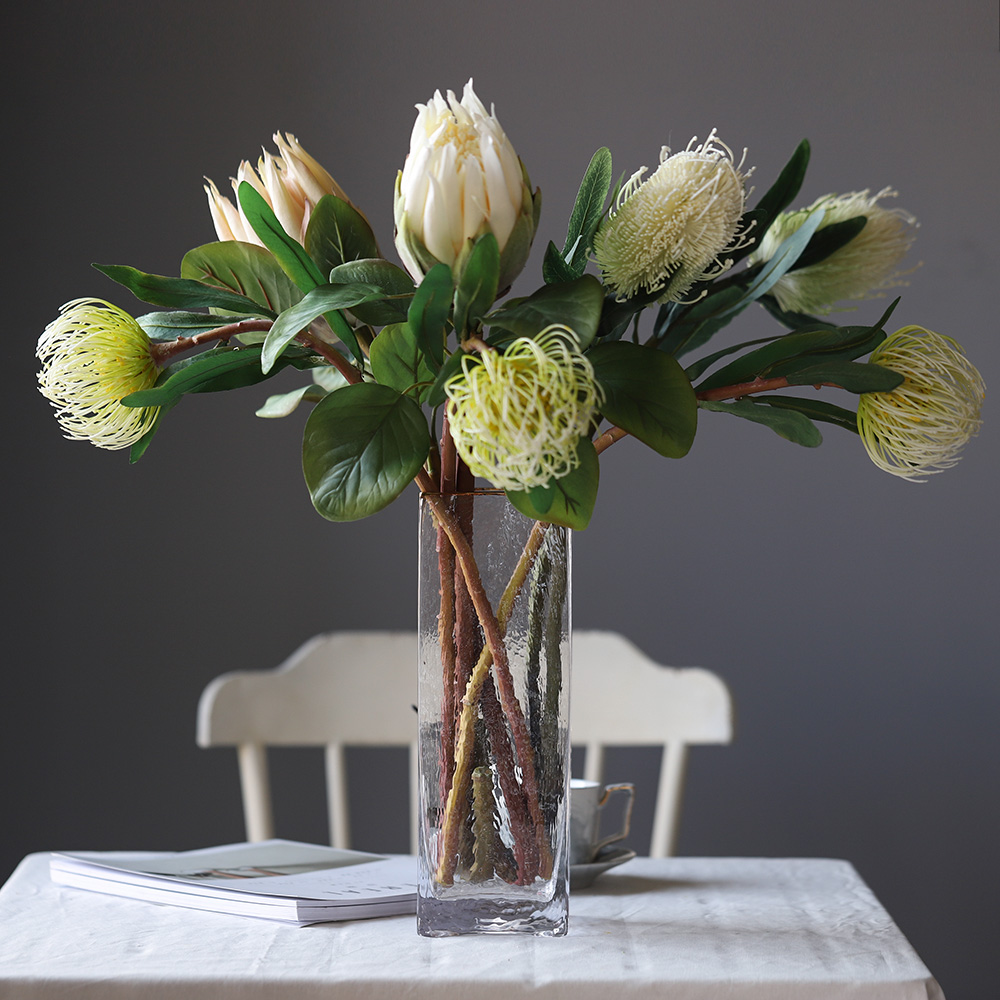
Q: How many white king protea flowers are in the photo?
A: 2